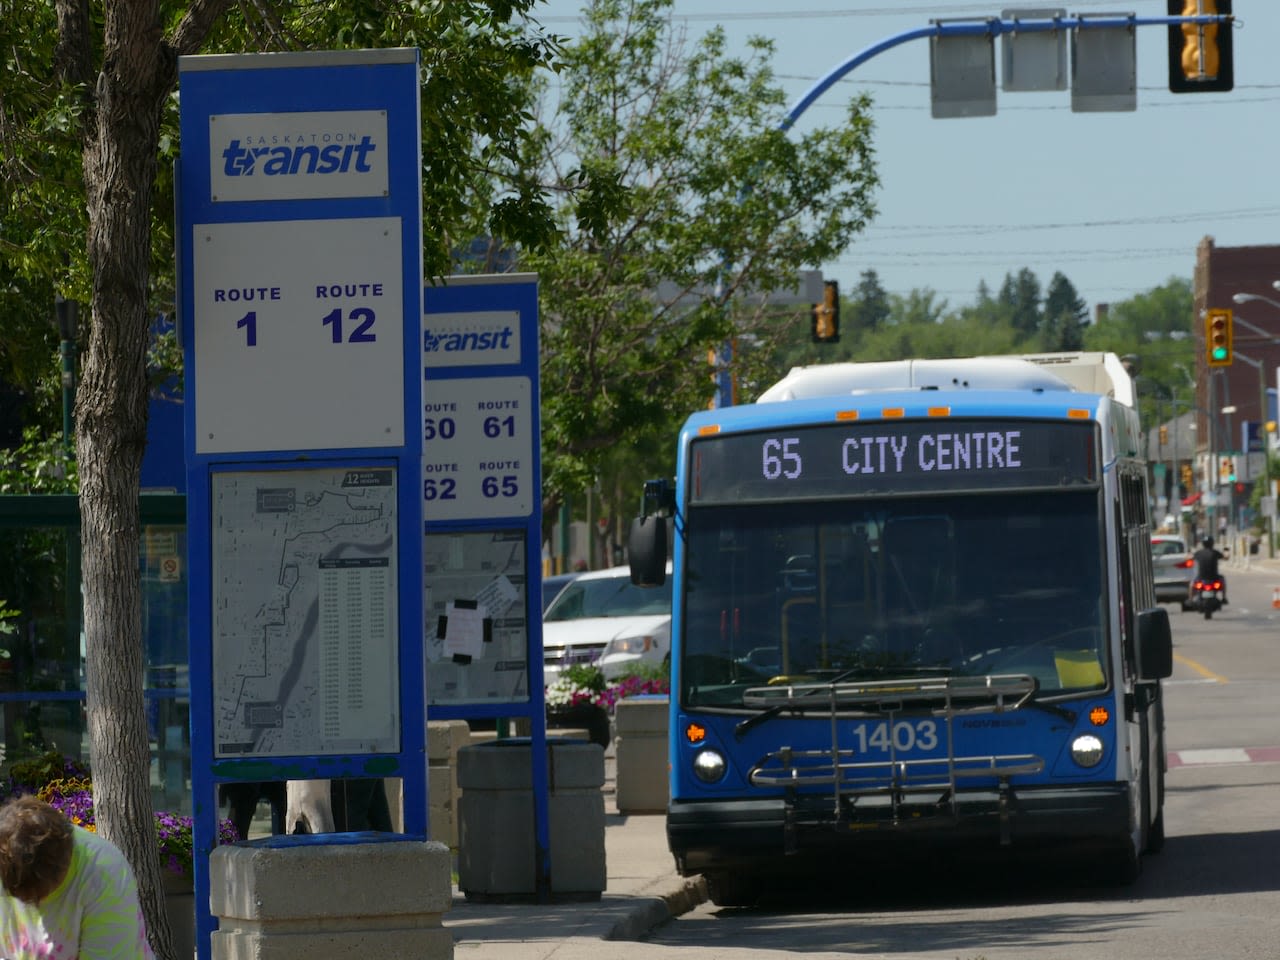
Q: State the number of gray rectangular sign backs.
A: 3